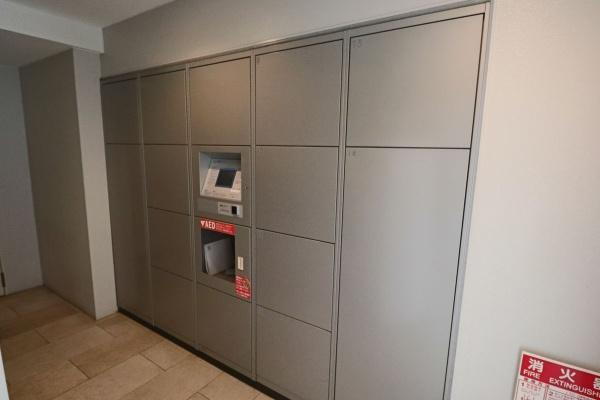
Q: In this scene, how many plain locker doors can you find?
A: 14